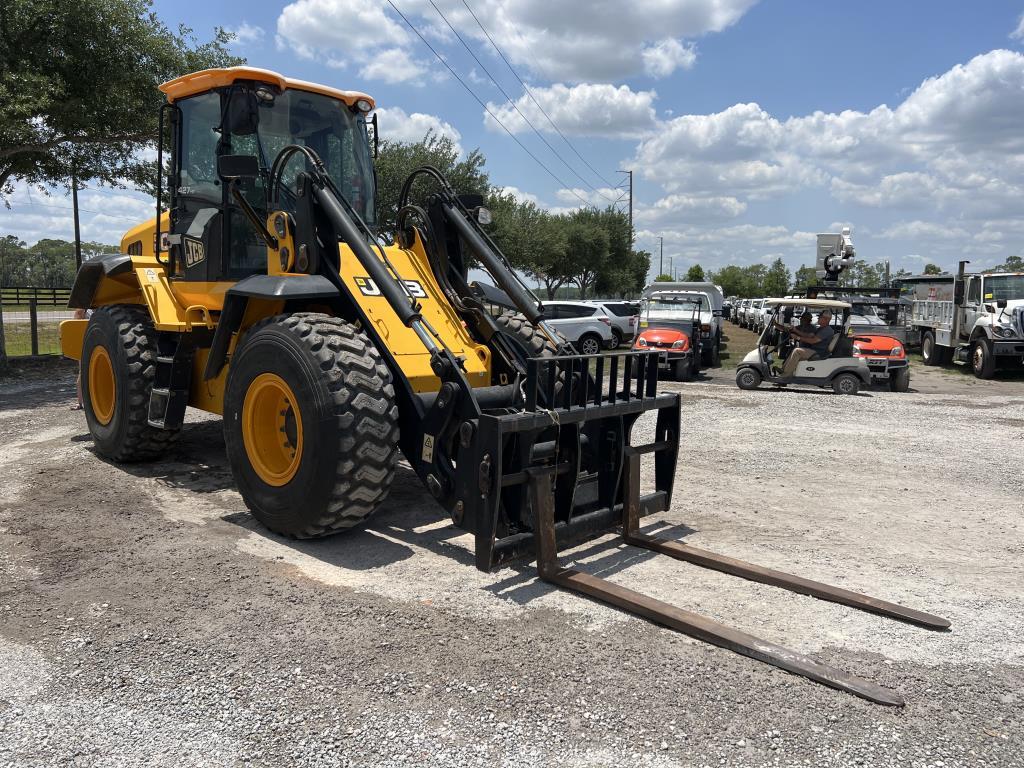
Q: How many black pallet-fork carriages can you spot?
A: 1